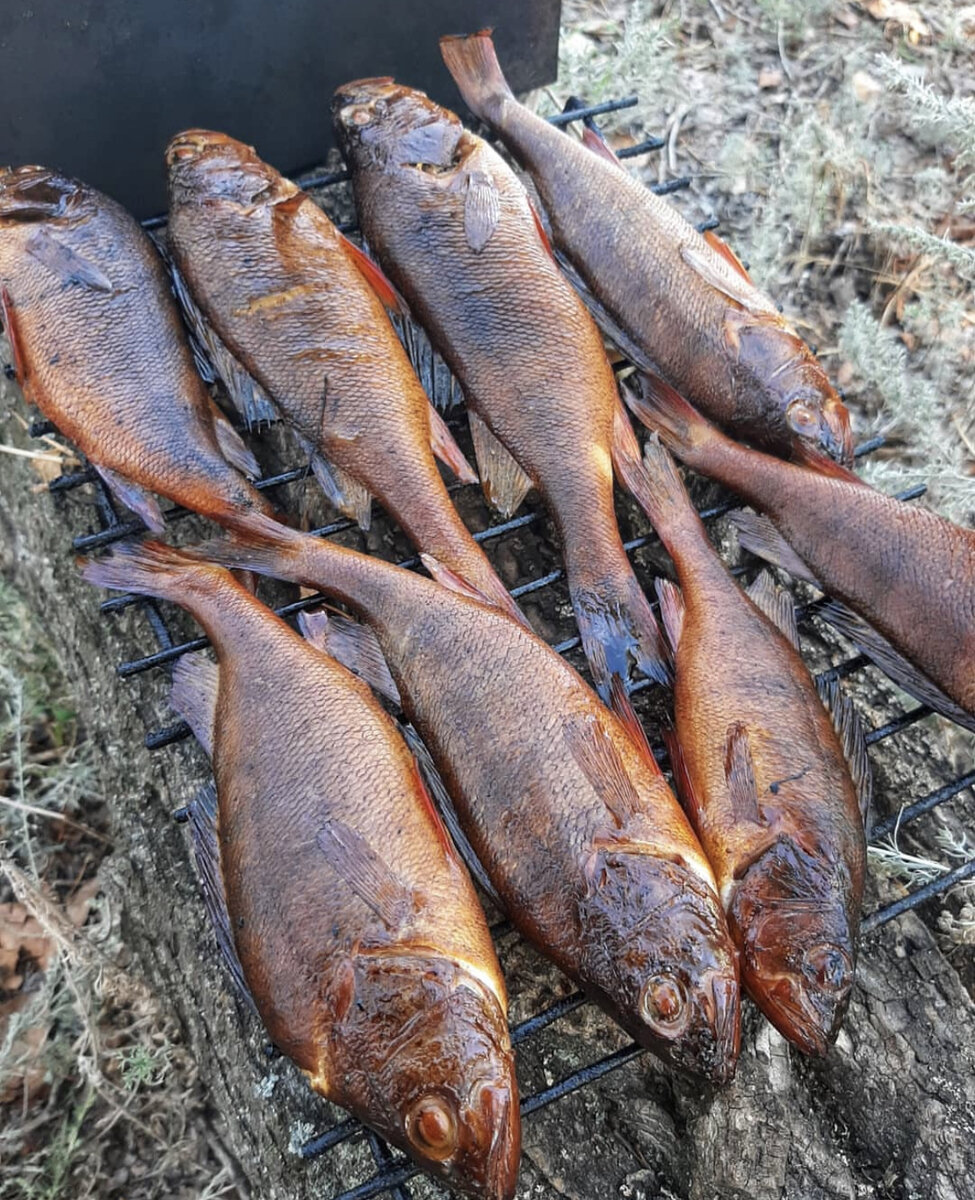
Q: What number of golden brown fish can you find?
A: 8